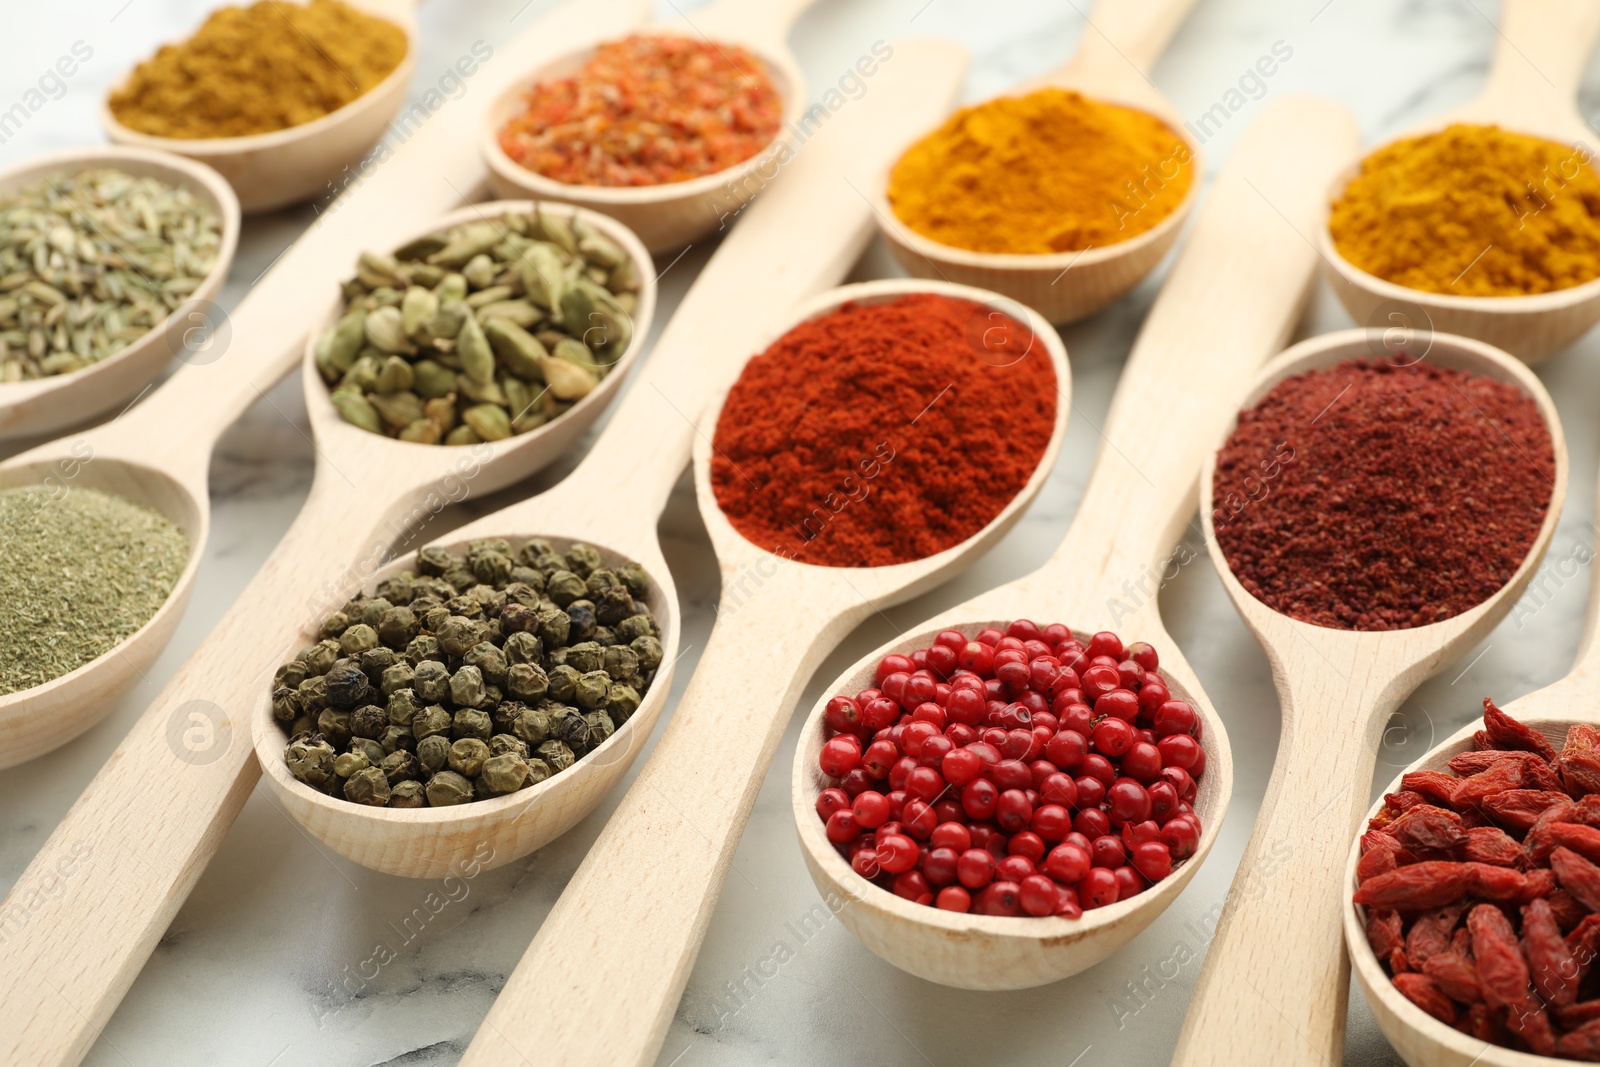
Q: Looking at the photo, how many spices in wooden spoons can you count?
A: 12